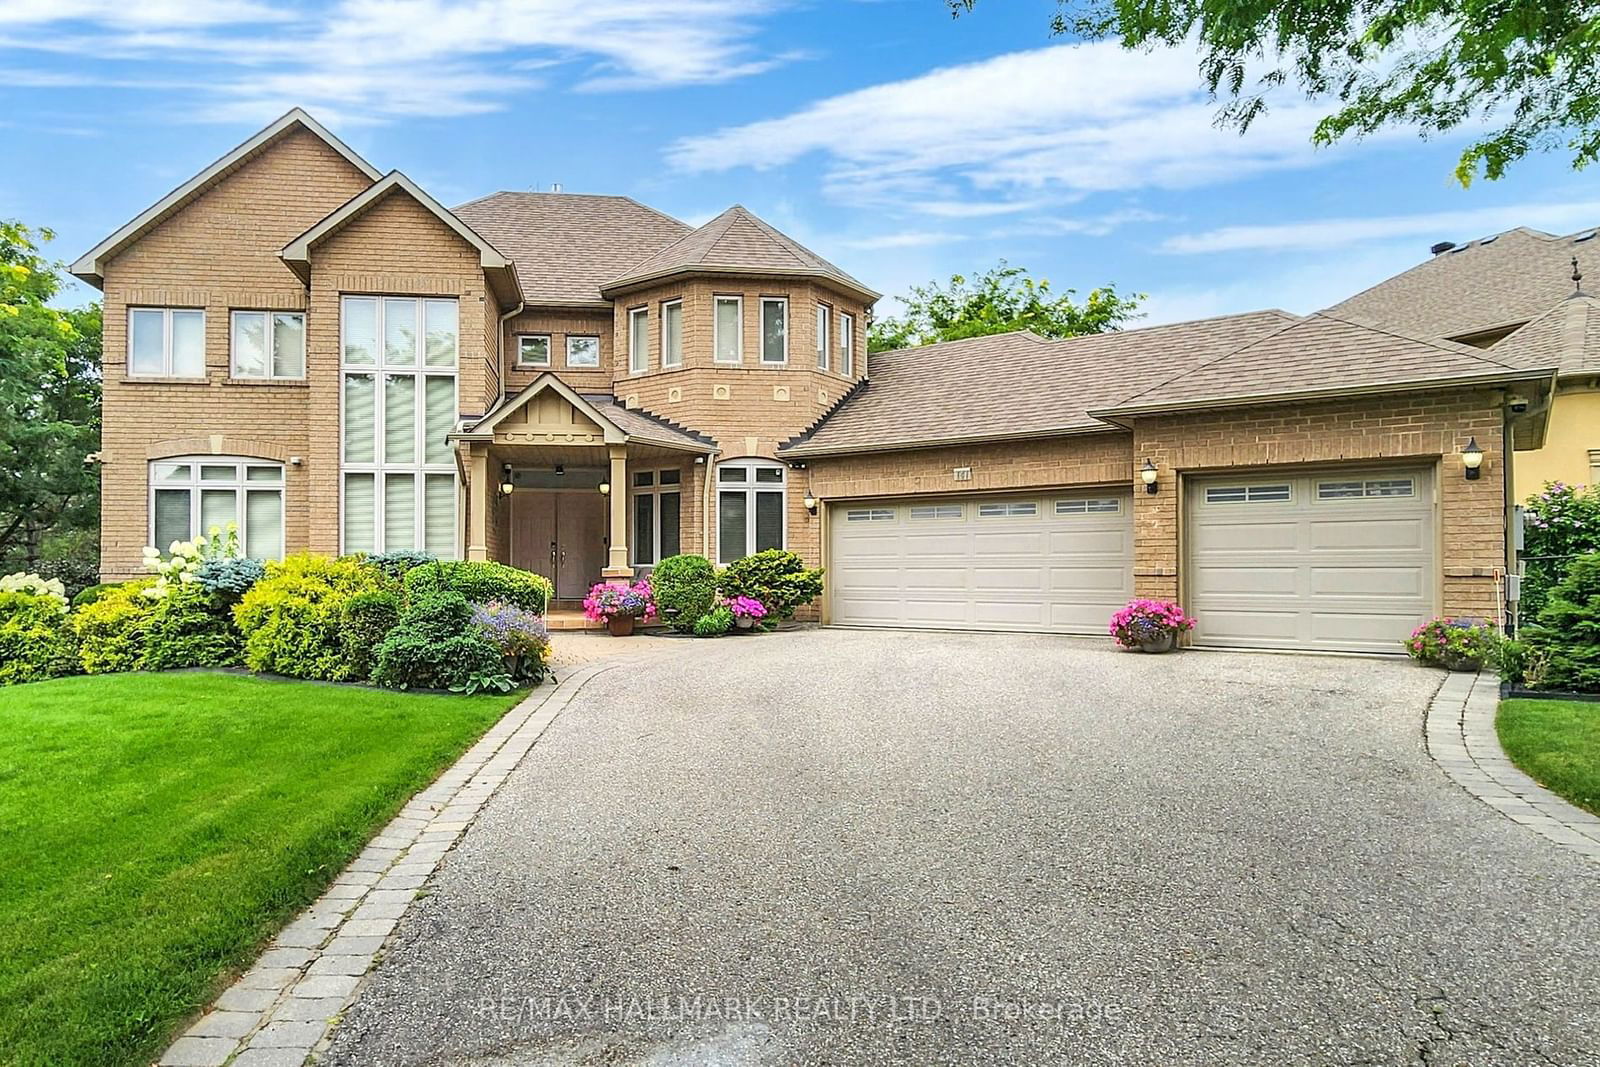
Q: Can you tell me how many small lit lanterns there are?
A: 5